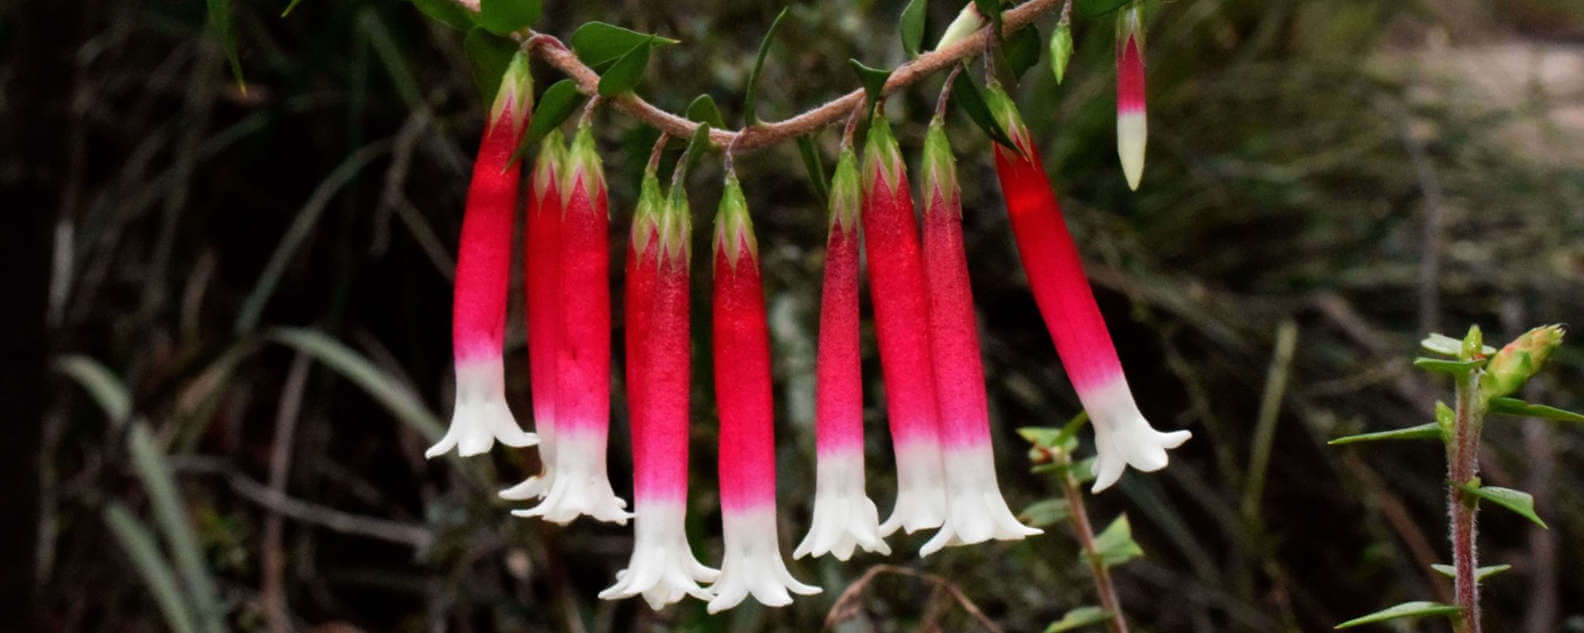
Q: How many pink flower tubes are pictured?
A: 11